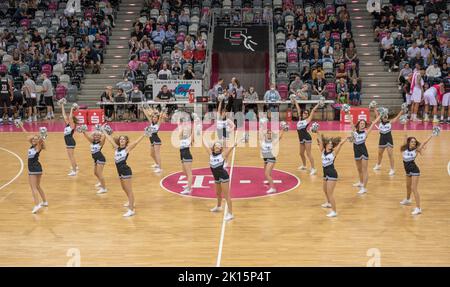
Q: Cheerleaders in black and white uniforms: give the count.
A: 14